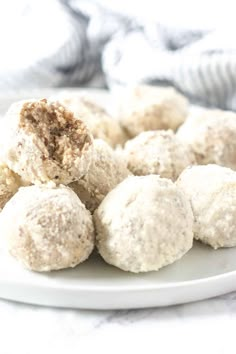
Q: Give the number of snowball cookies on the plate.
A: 10